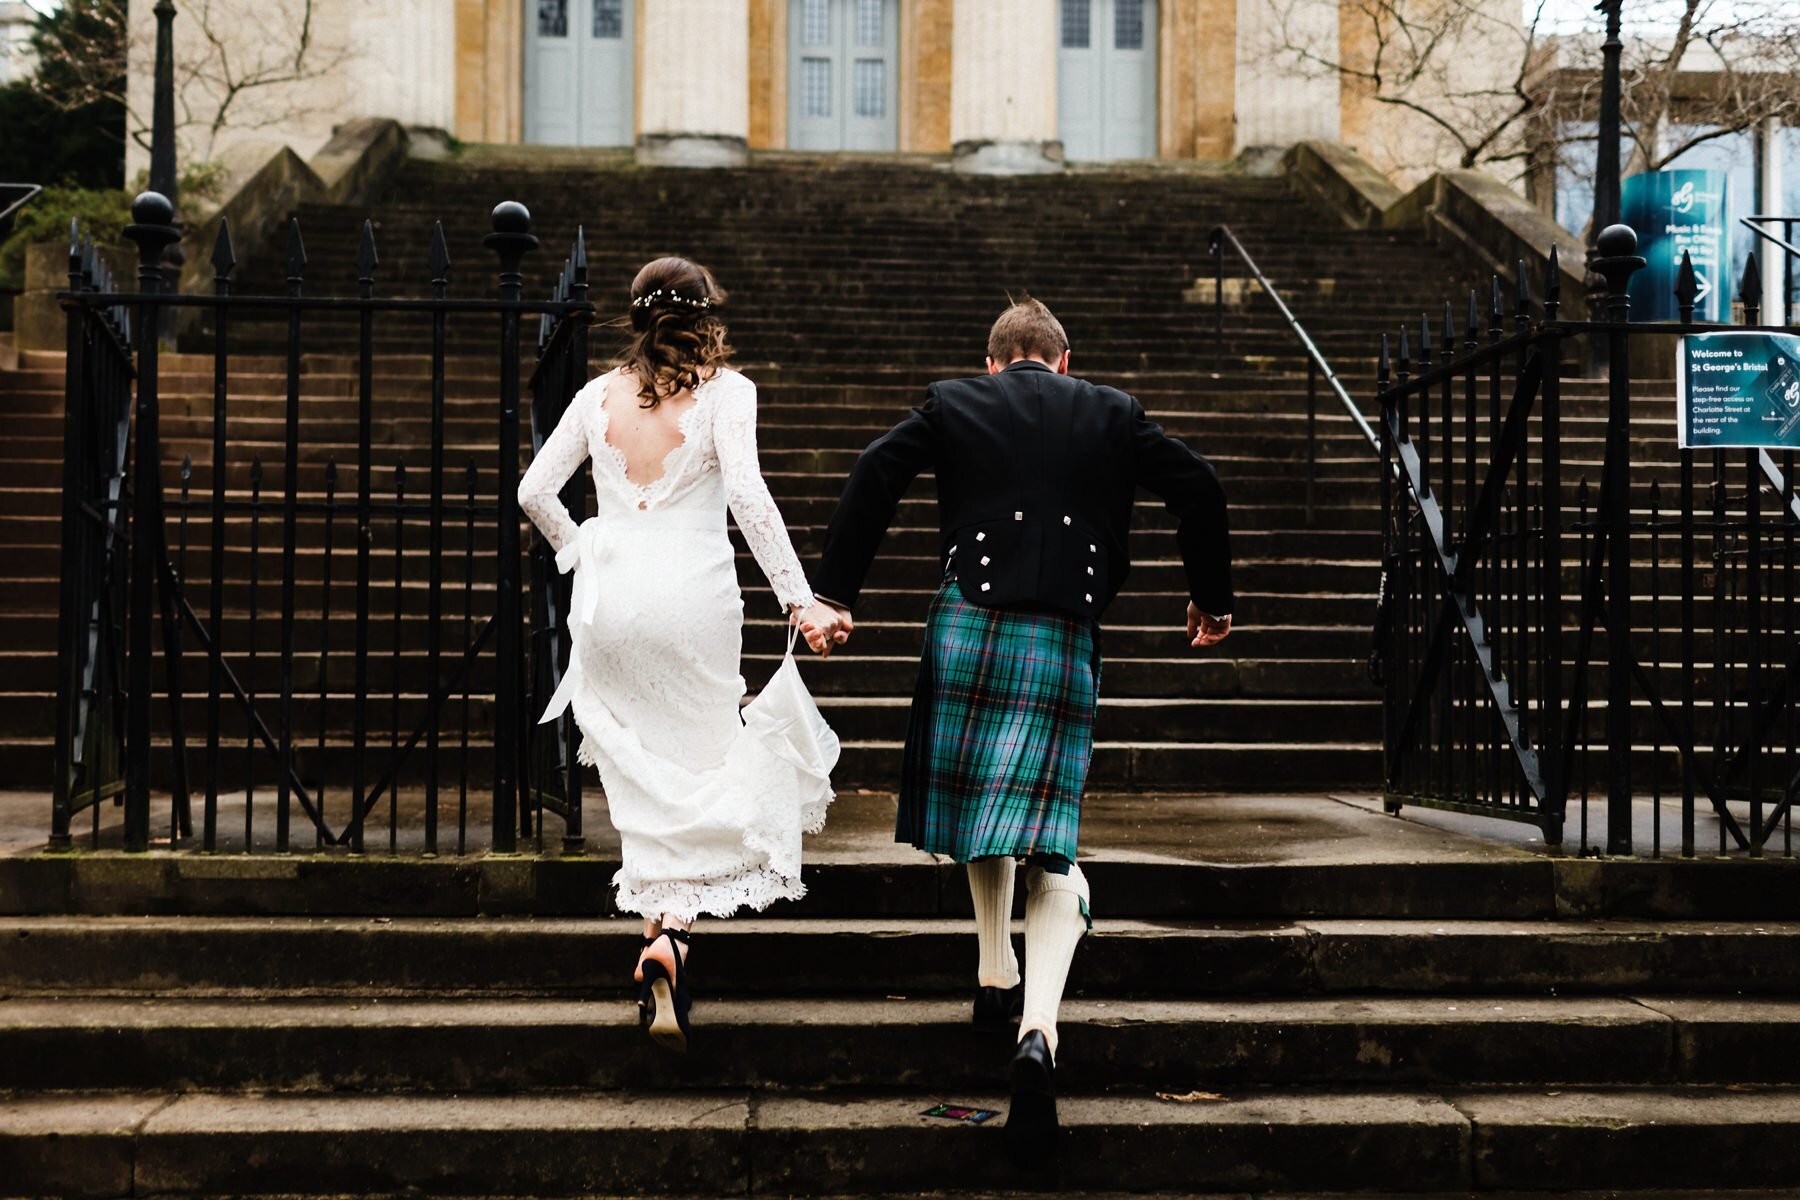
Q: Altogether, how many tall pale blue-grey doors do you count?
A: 3